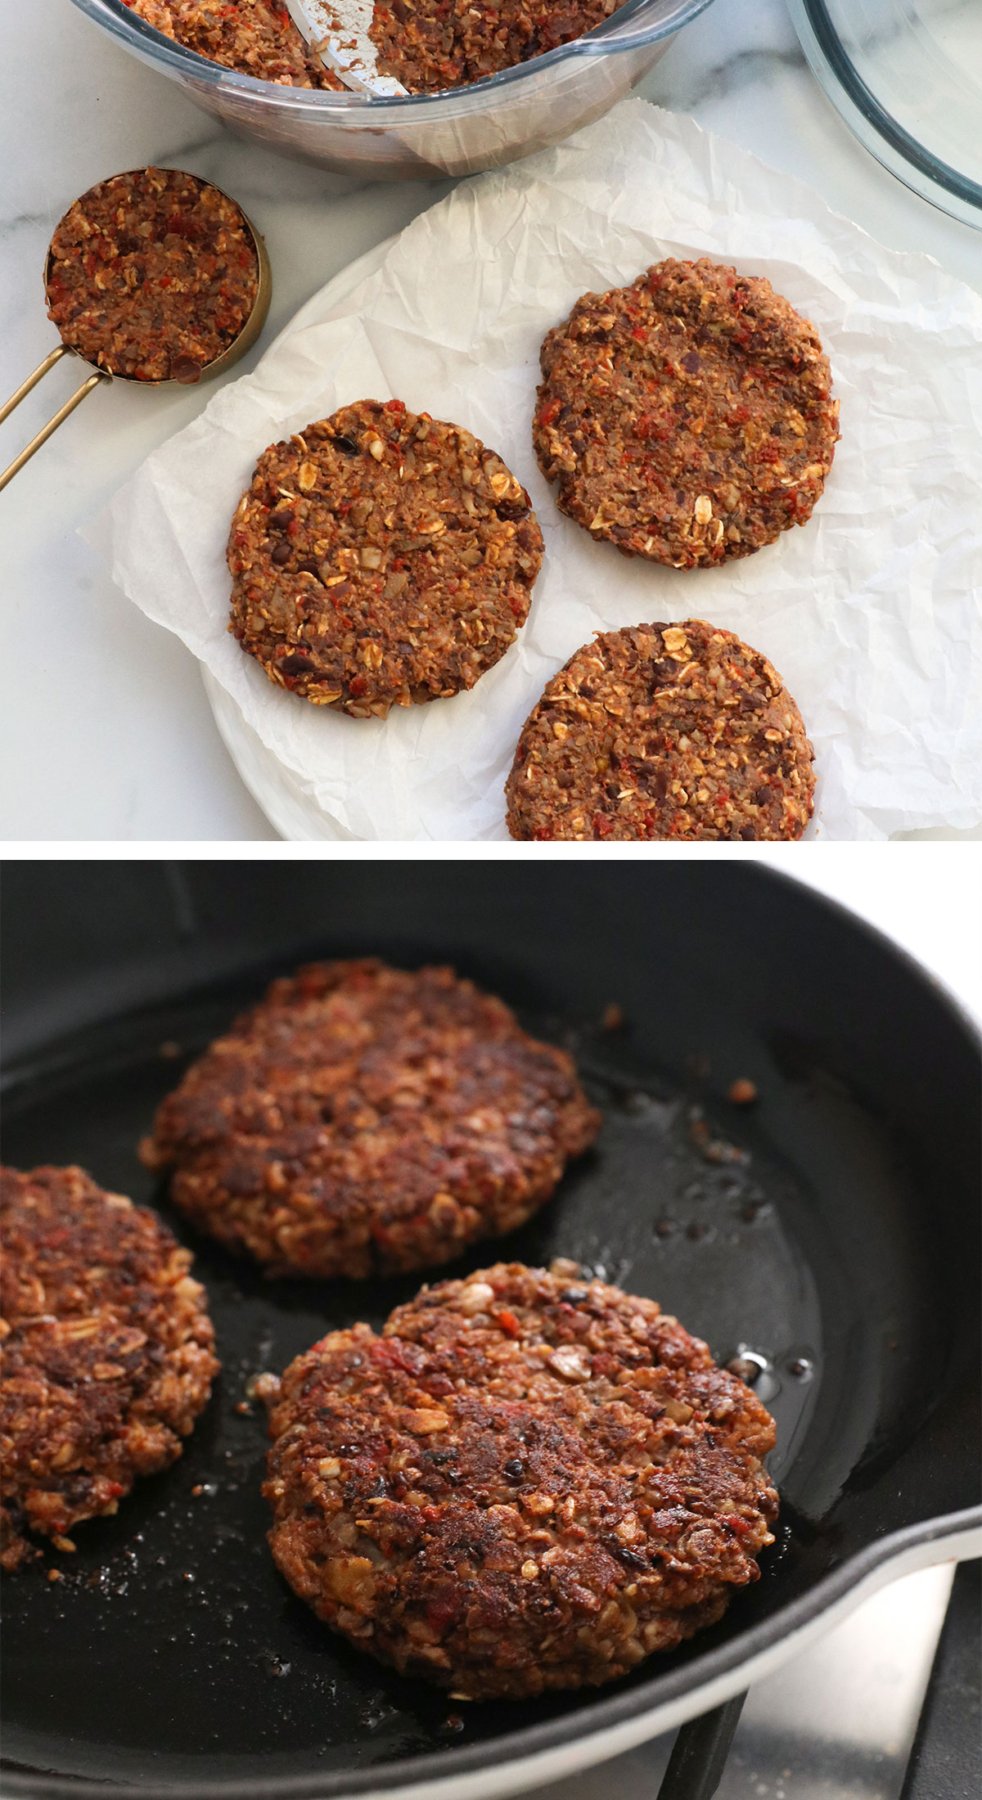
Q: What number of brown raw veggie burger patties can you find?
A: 3